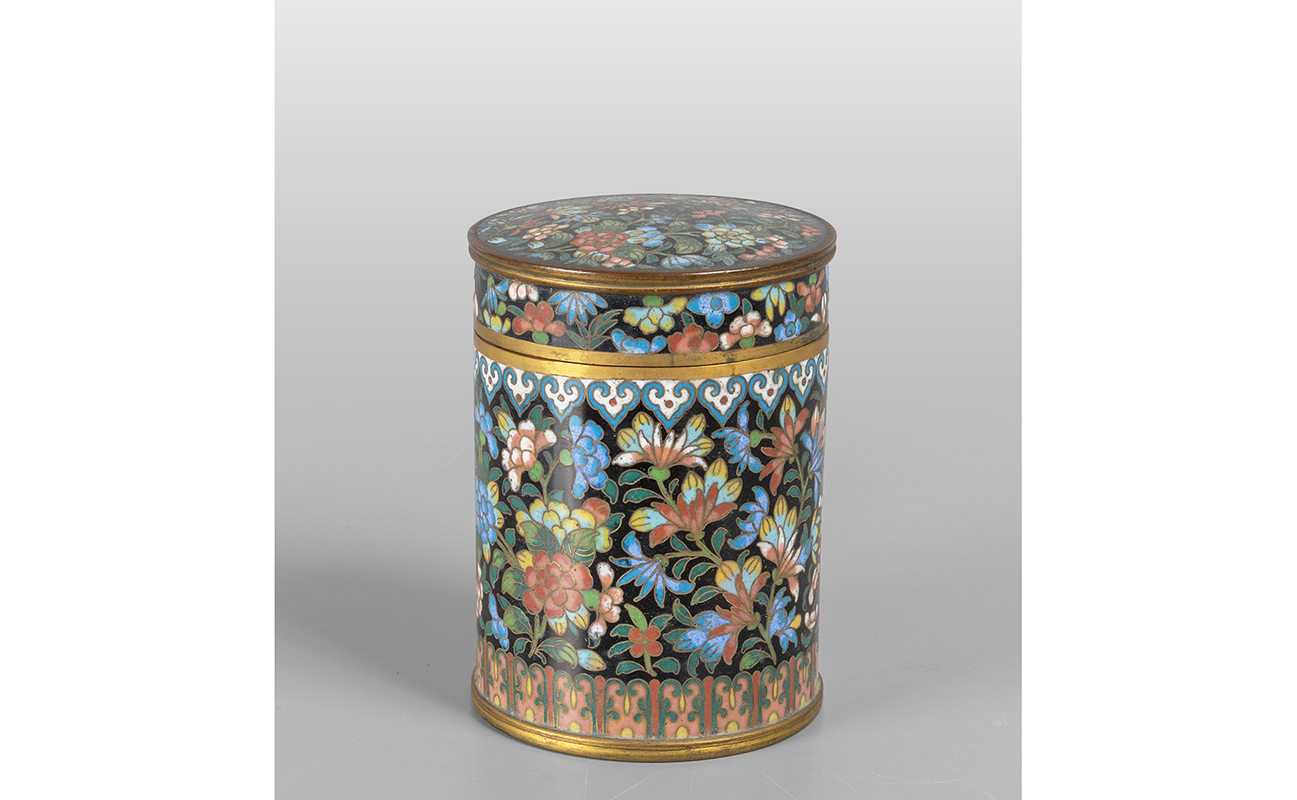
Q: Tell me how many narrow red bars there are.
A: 9